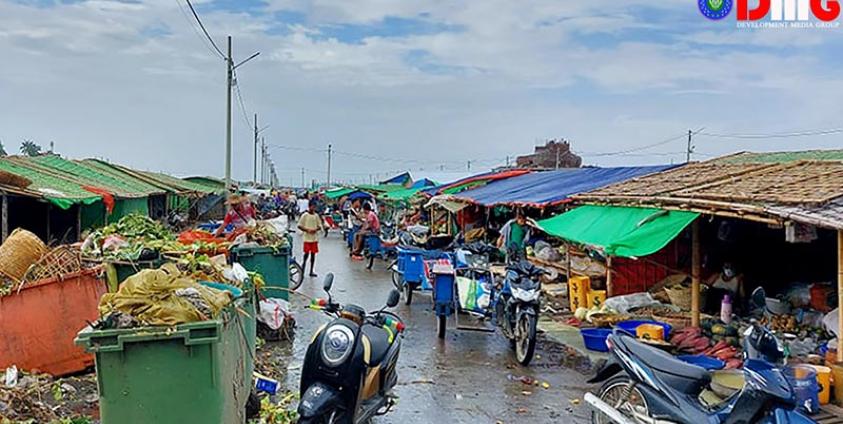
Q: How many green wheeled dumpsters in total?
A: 3